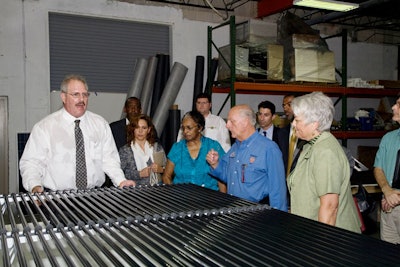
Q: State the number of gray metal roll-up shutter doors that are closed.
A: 1